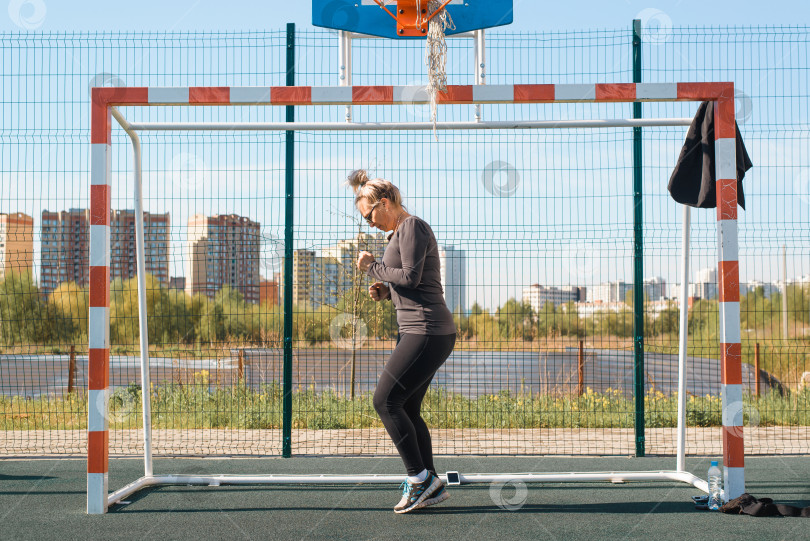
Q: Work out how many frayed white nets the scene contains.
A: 1